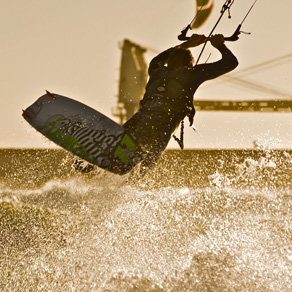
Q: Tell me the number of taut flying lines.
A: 3